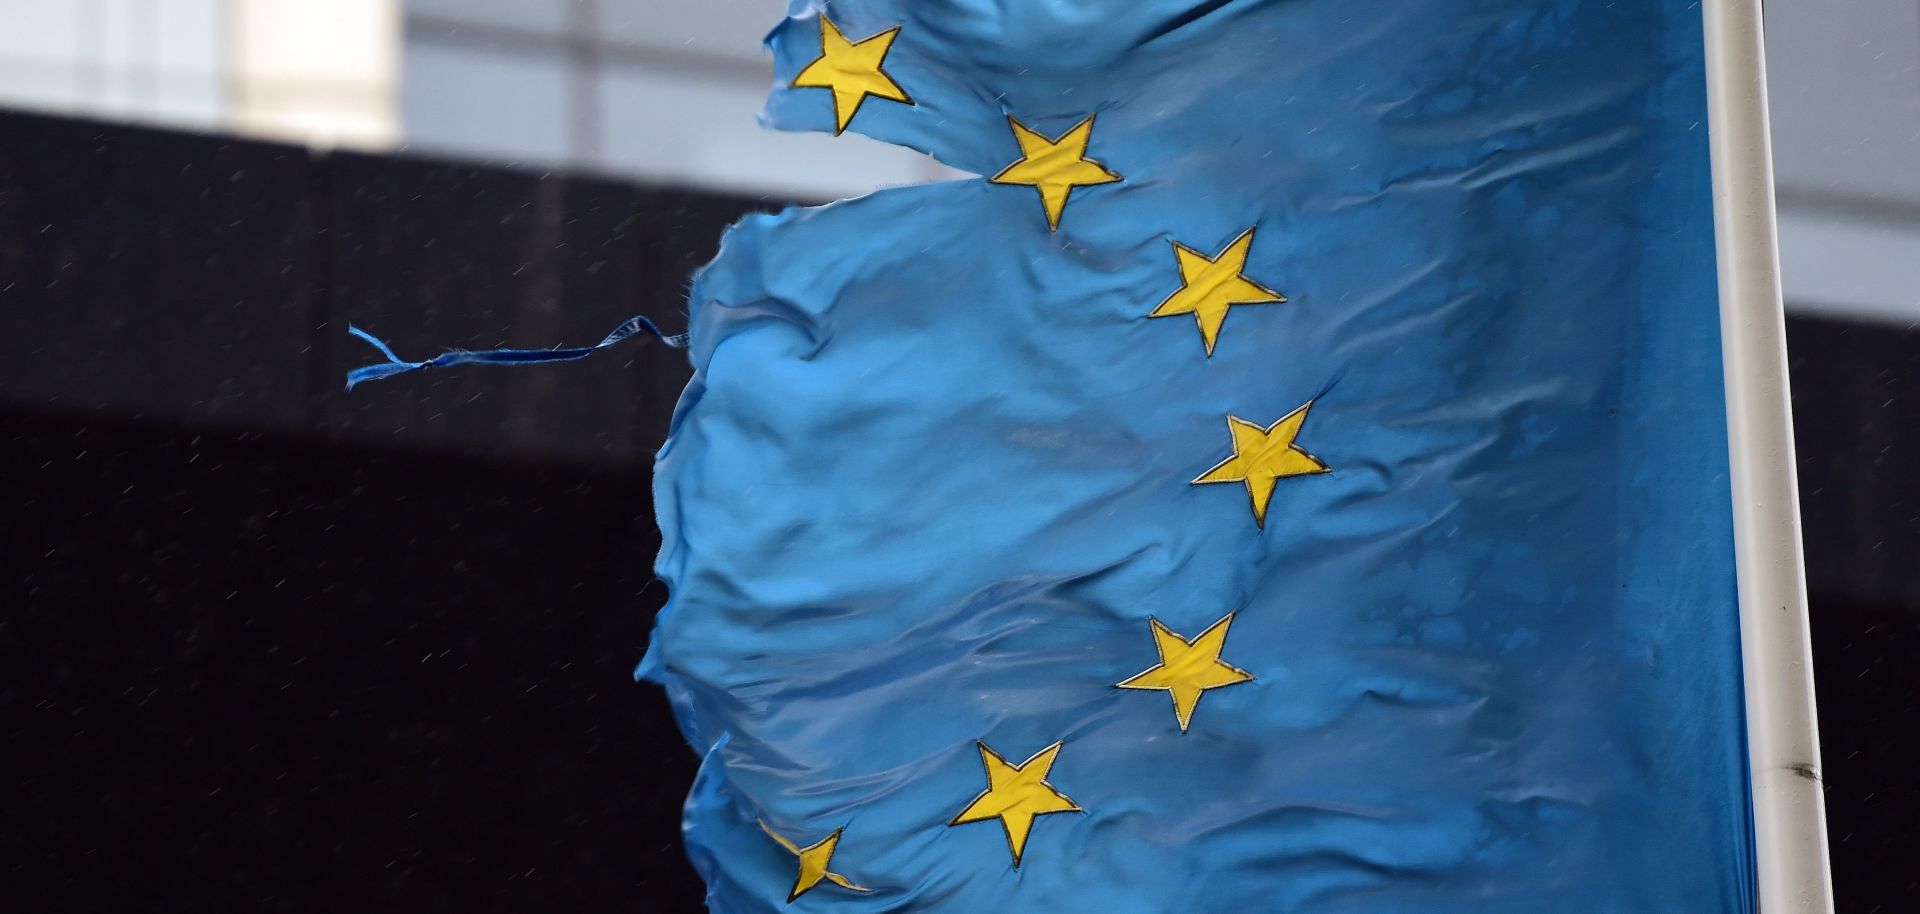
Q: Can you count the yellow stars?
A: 7